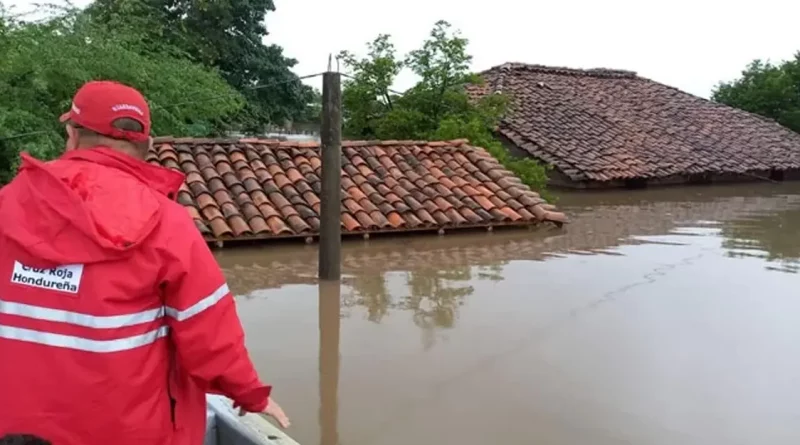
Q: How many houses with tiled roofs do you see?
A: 2